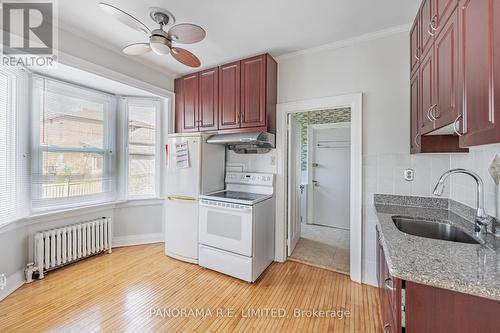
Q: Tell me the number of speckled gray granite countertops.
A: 1